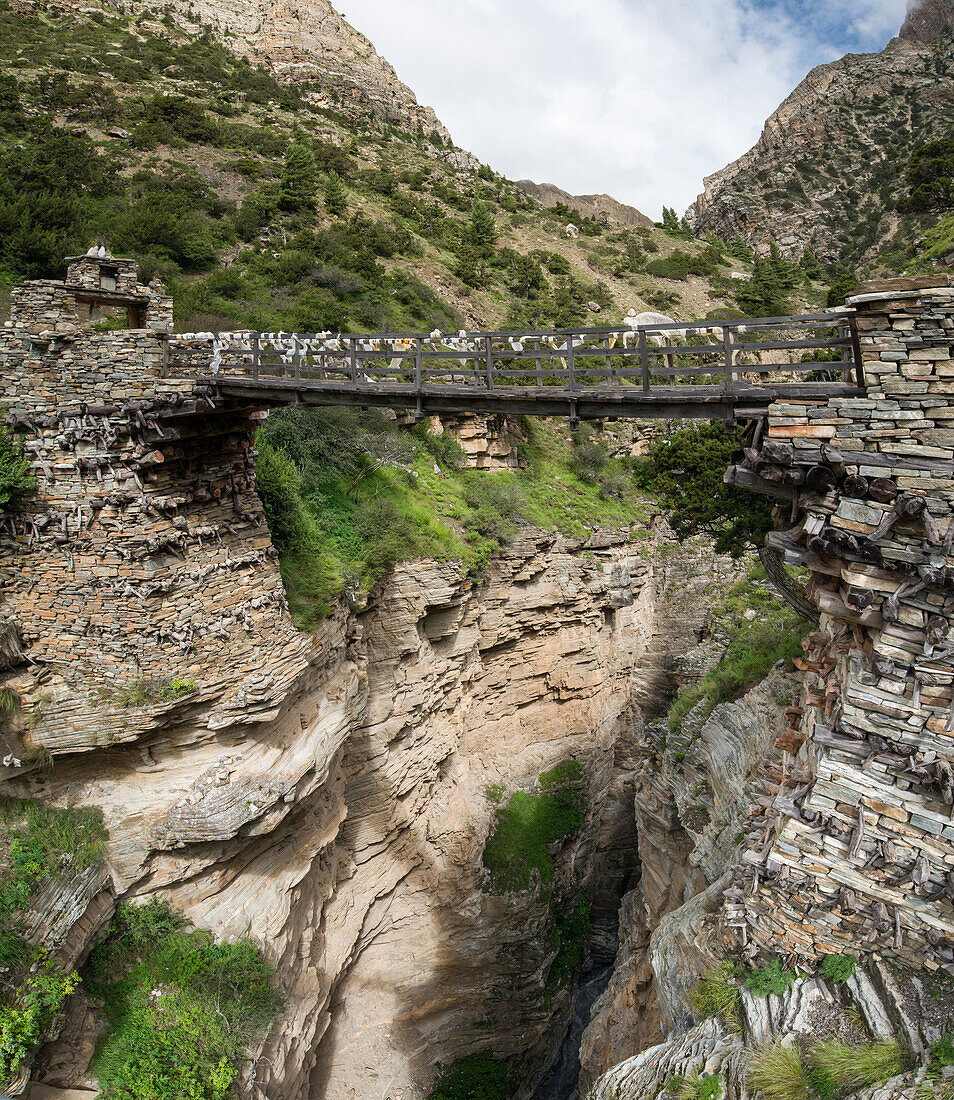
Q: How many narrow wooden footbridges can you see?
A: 1